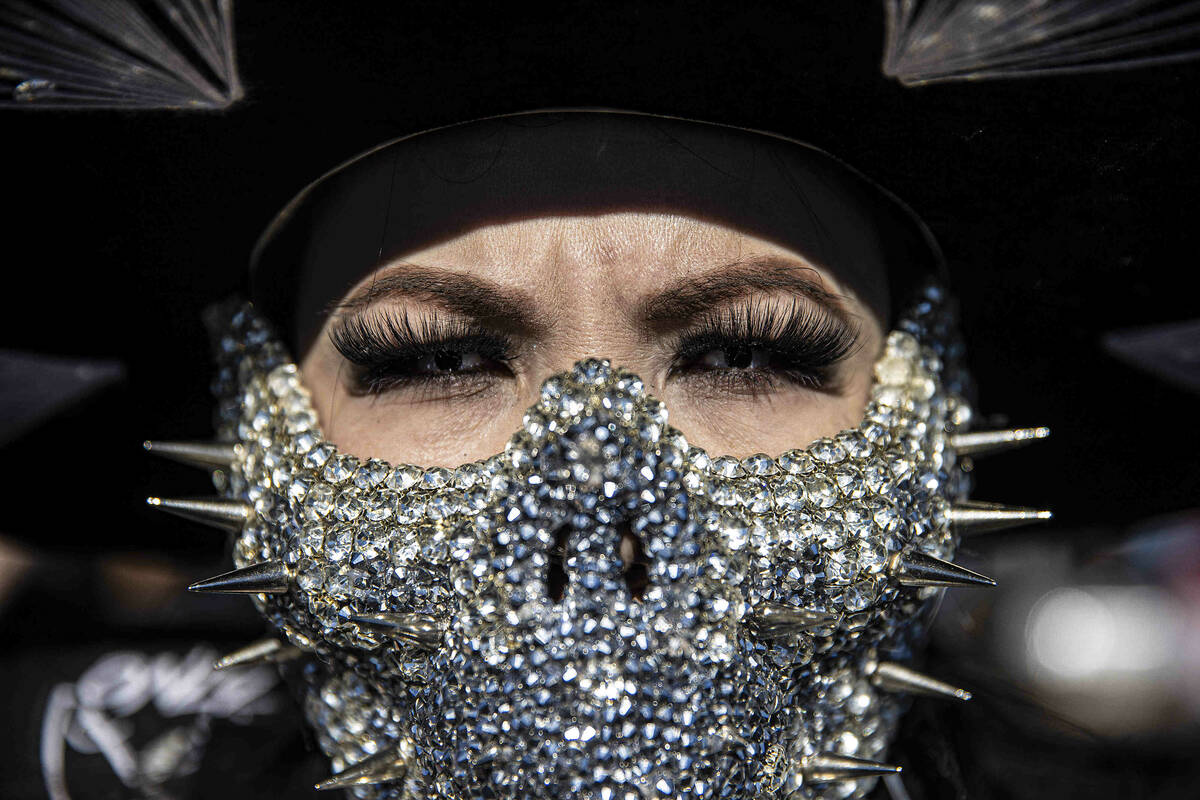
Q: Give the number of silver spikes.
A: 12